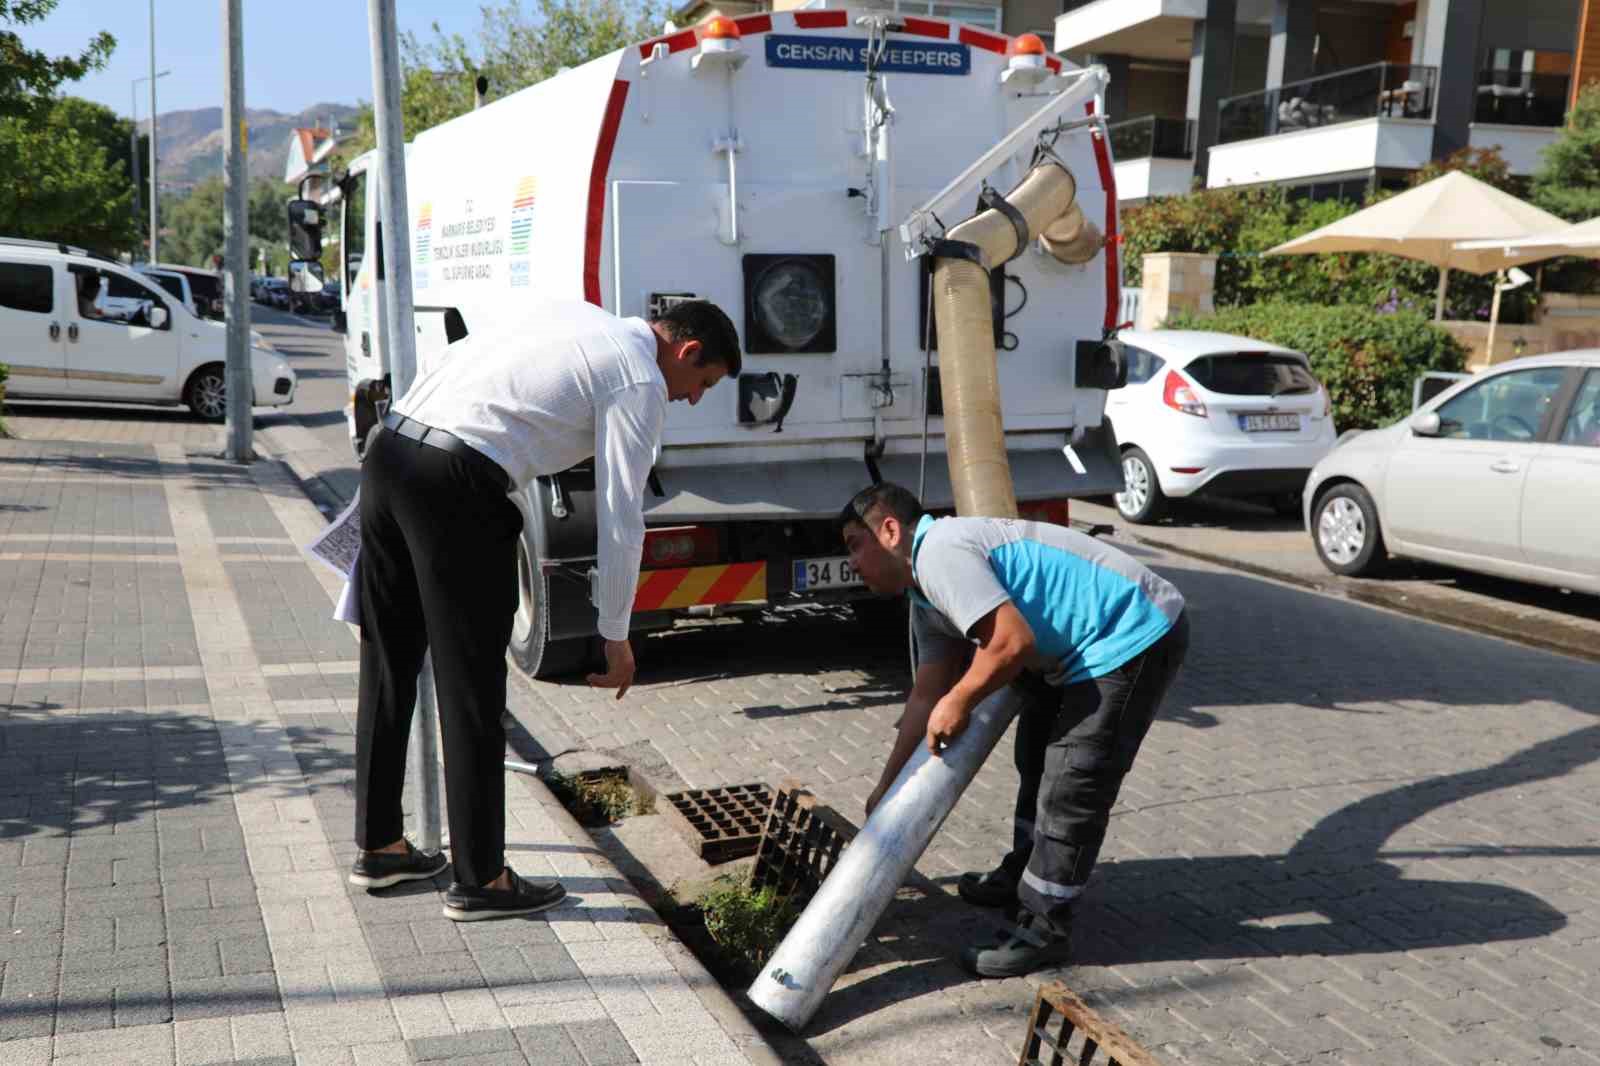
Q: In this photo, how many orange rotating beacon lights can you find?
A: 2